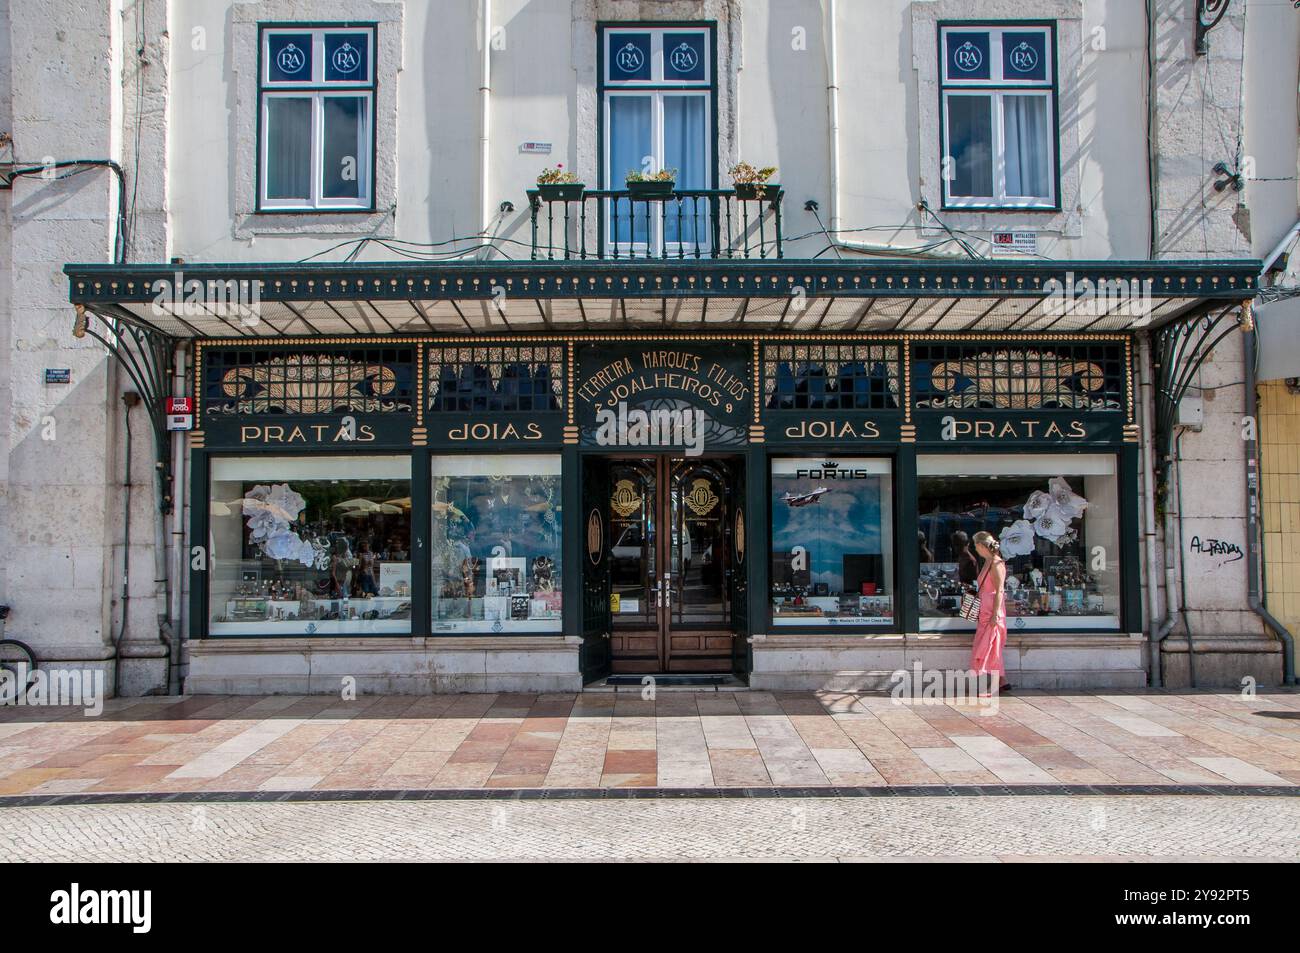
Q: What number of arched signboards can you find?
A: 1